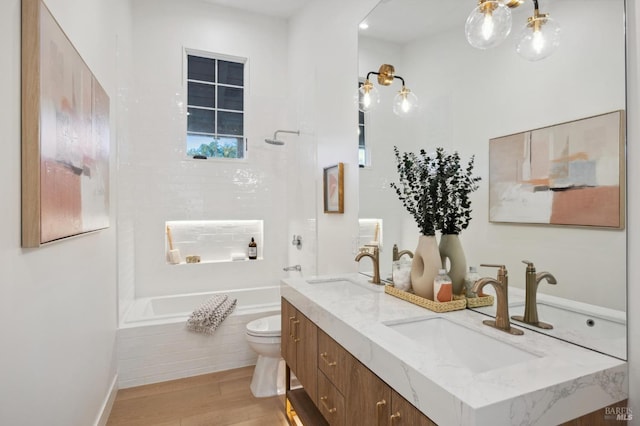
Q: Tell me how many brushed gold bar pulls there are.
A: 6